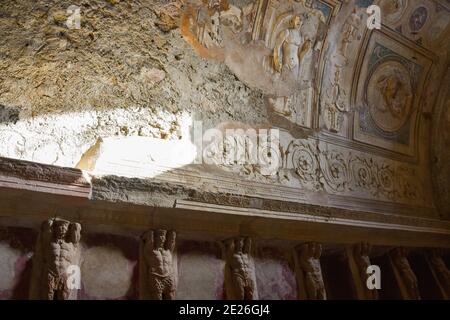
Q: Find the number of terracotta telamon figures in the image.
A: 7